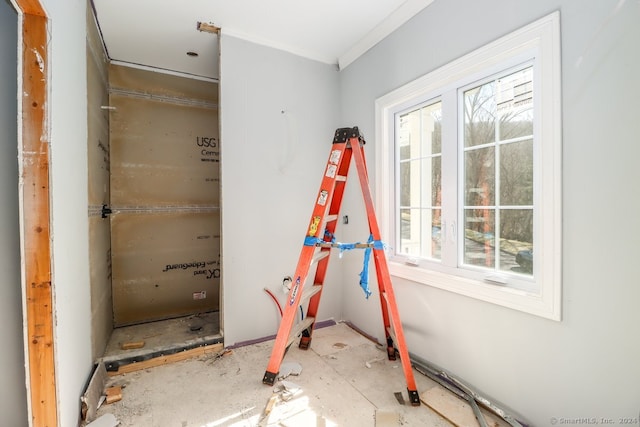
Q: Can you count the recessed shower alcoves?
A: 1